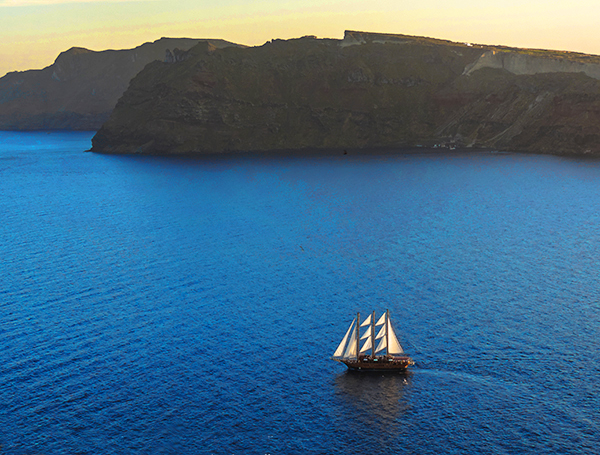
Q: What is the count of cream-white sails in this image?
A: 9